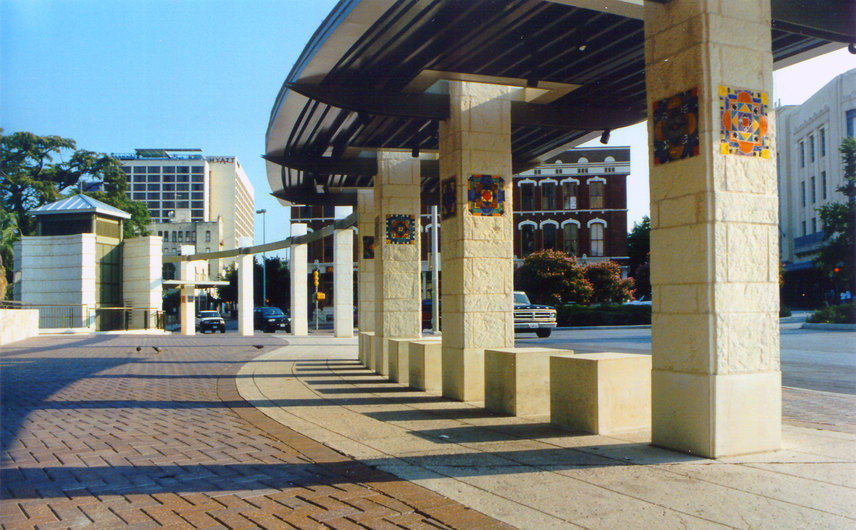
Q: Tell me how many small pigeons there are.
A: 3